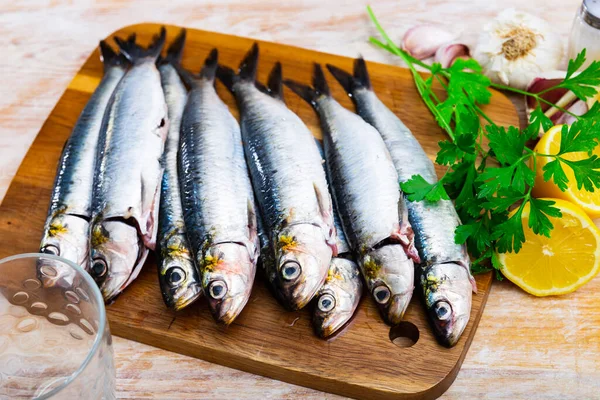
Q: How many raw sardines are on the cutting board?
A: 8